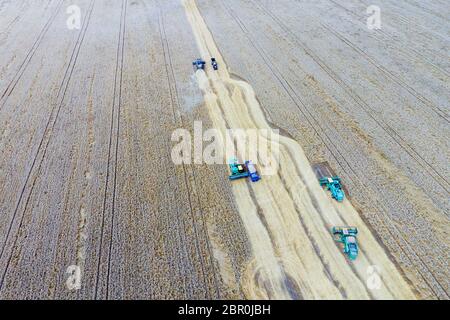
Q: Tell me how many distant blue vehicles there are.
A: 2